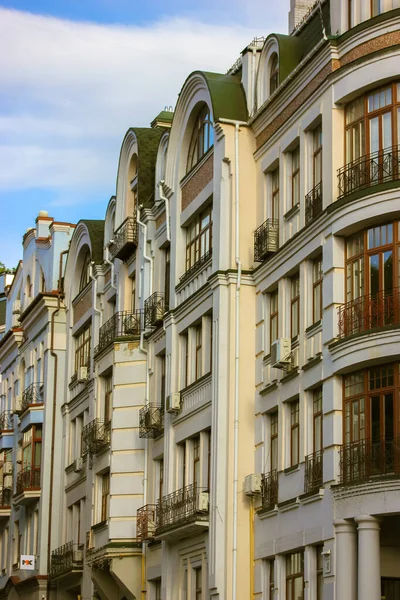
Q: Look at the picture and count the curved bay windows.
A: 3